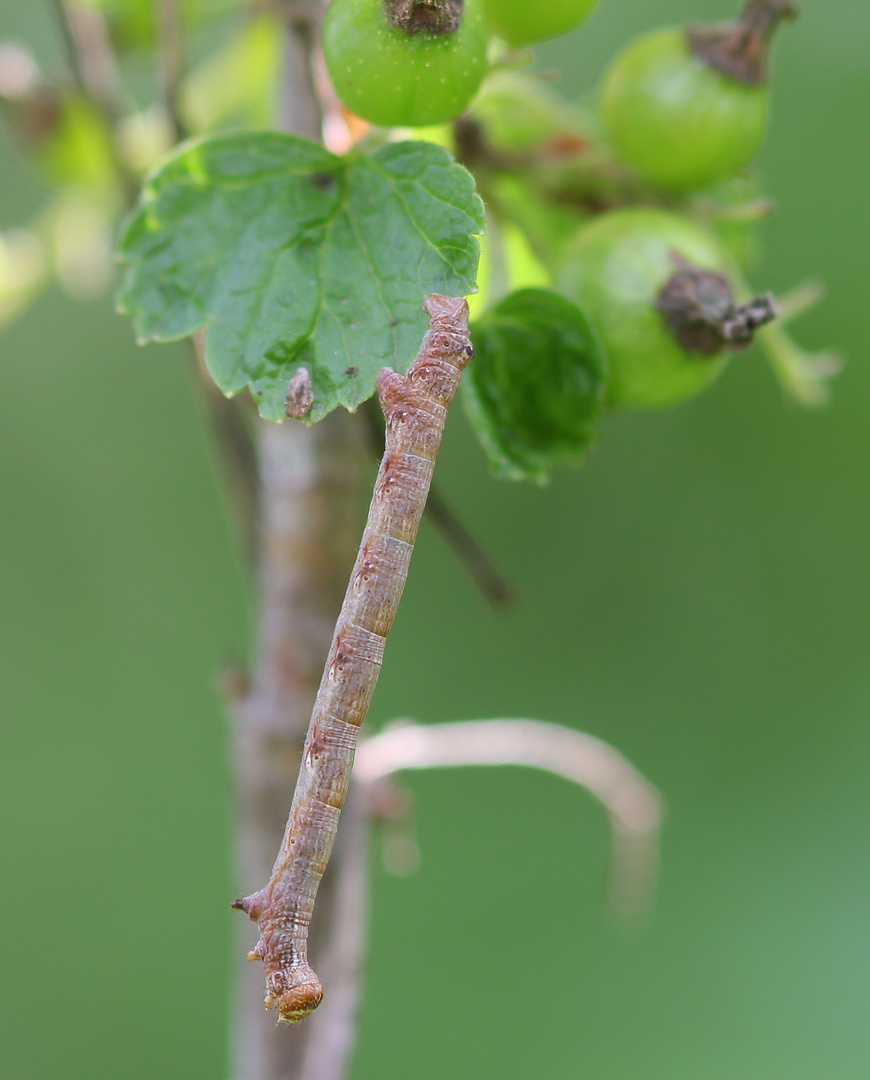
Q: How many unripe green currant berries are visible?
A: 4